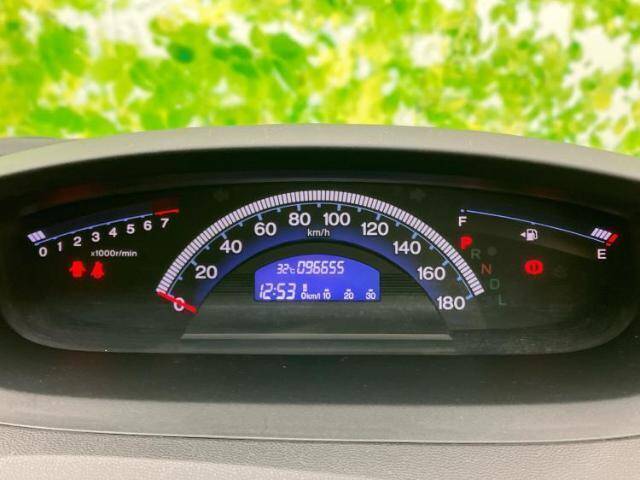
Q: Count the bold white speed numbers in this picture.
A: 10